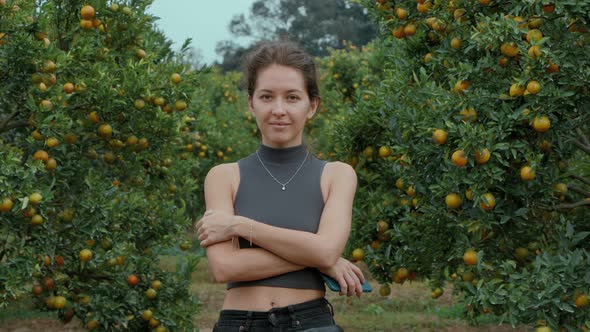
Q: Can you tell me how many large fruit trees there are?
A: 2